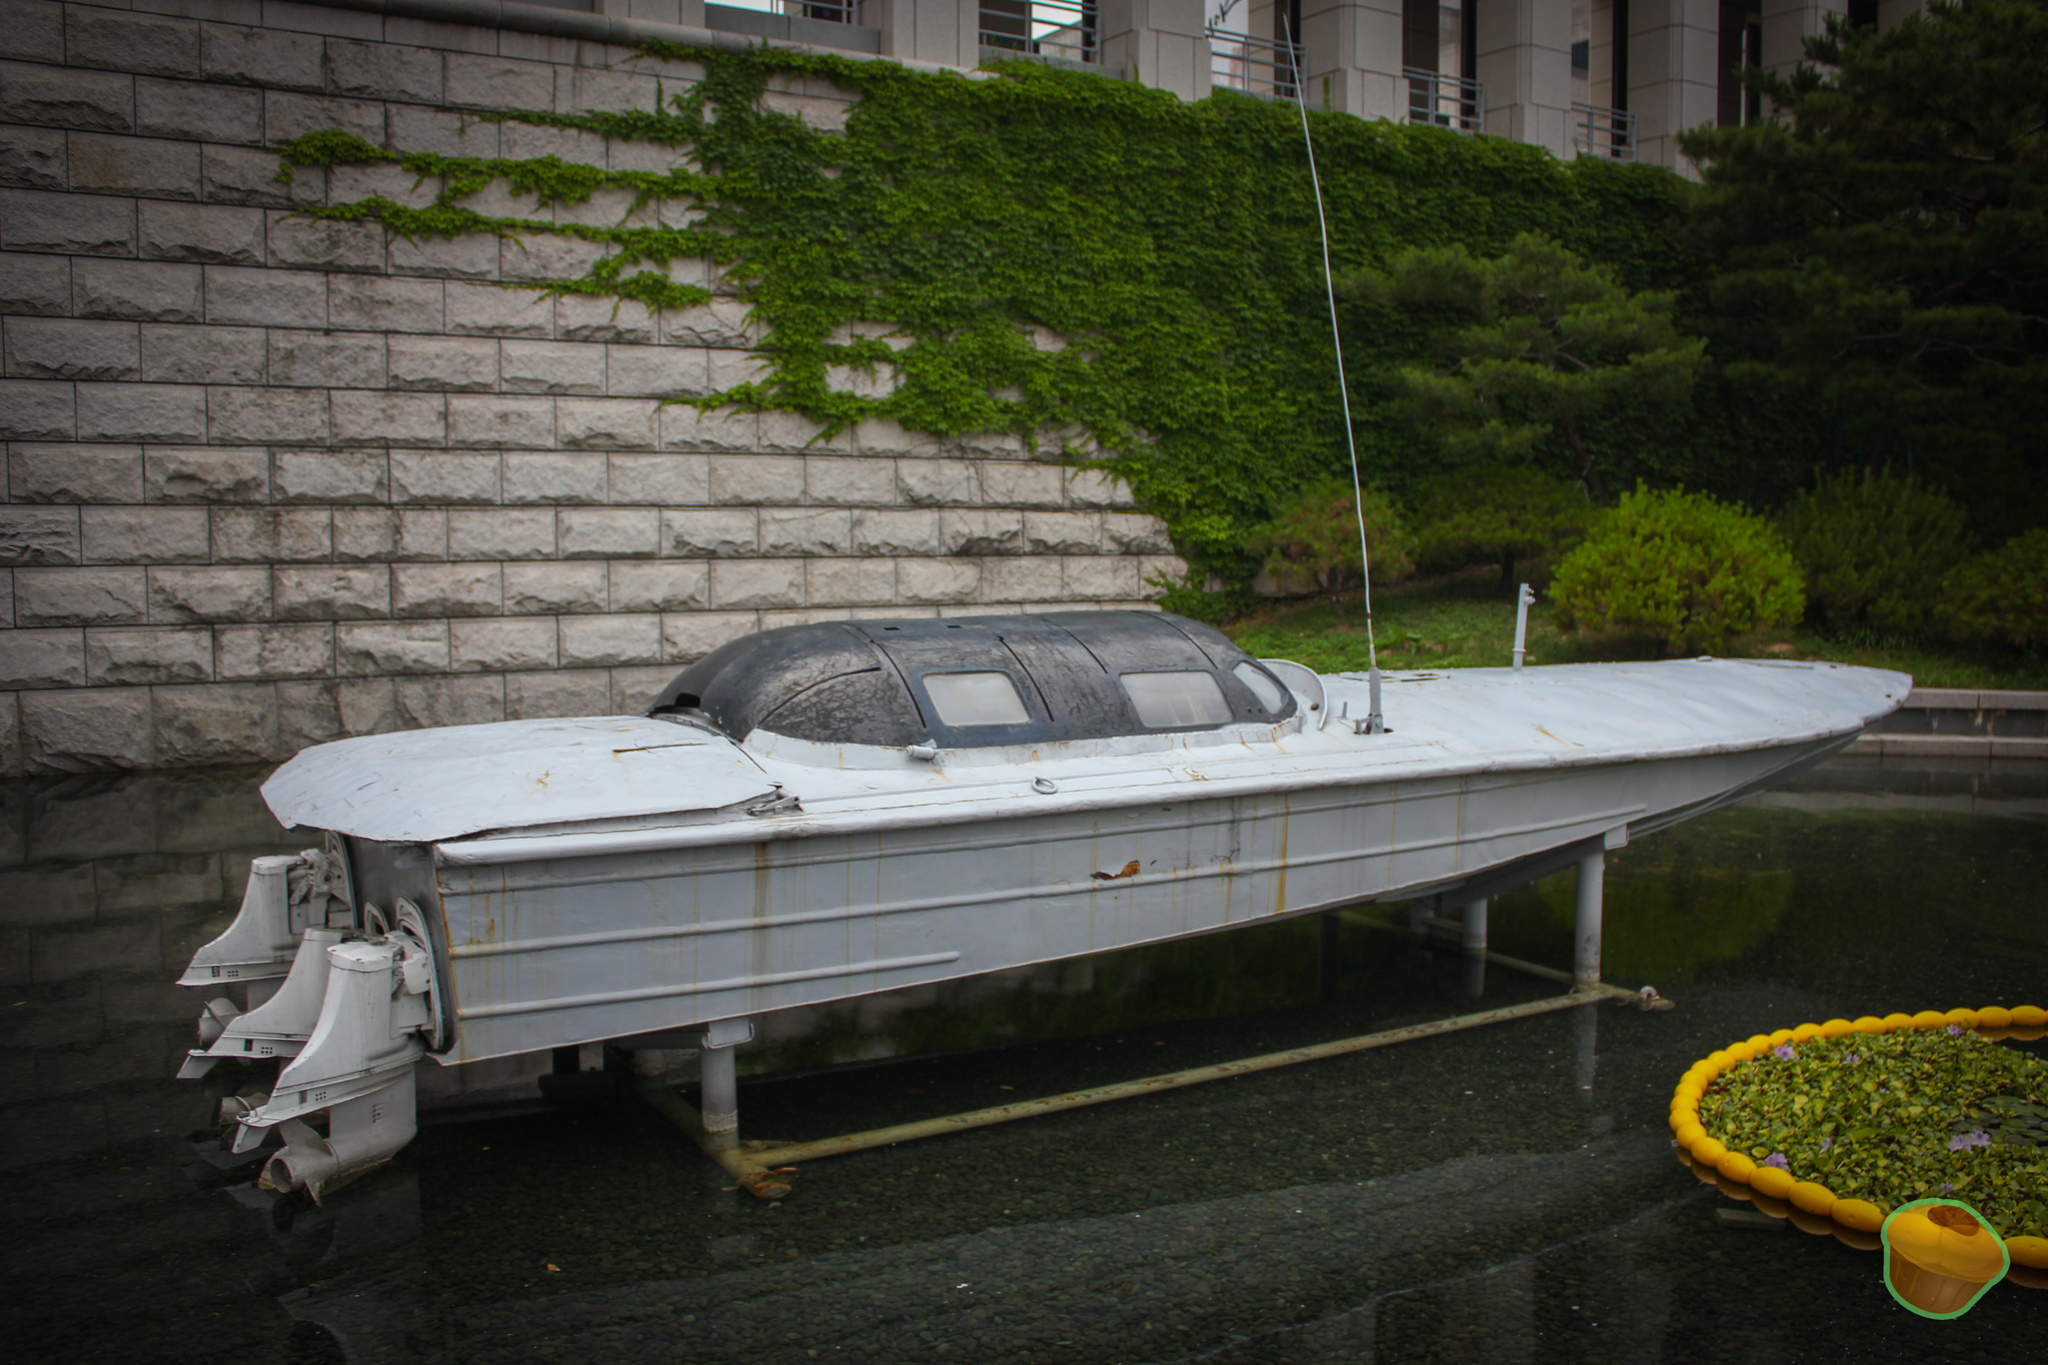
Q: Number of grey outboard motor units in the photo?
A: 3